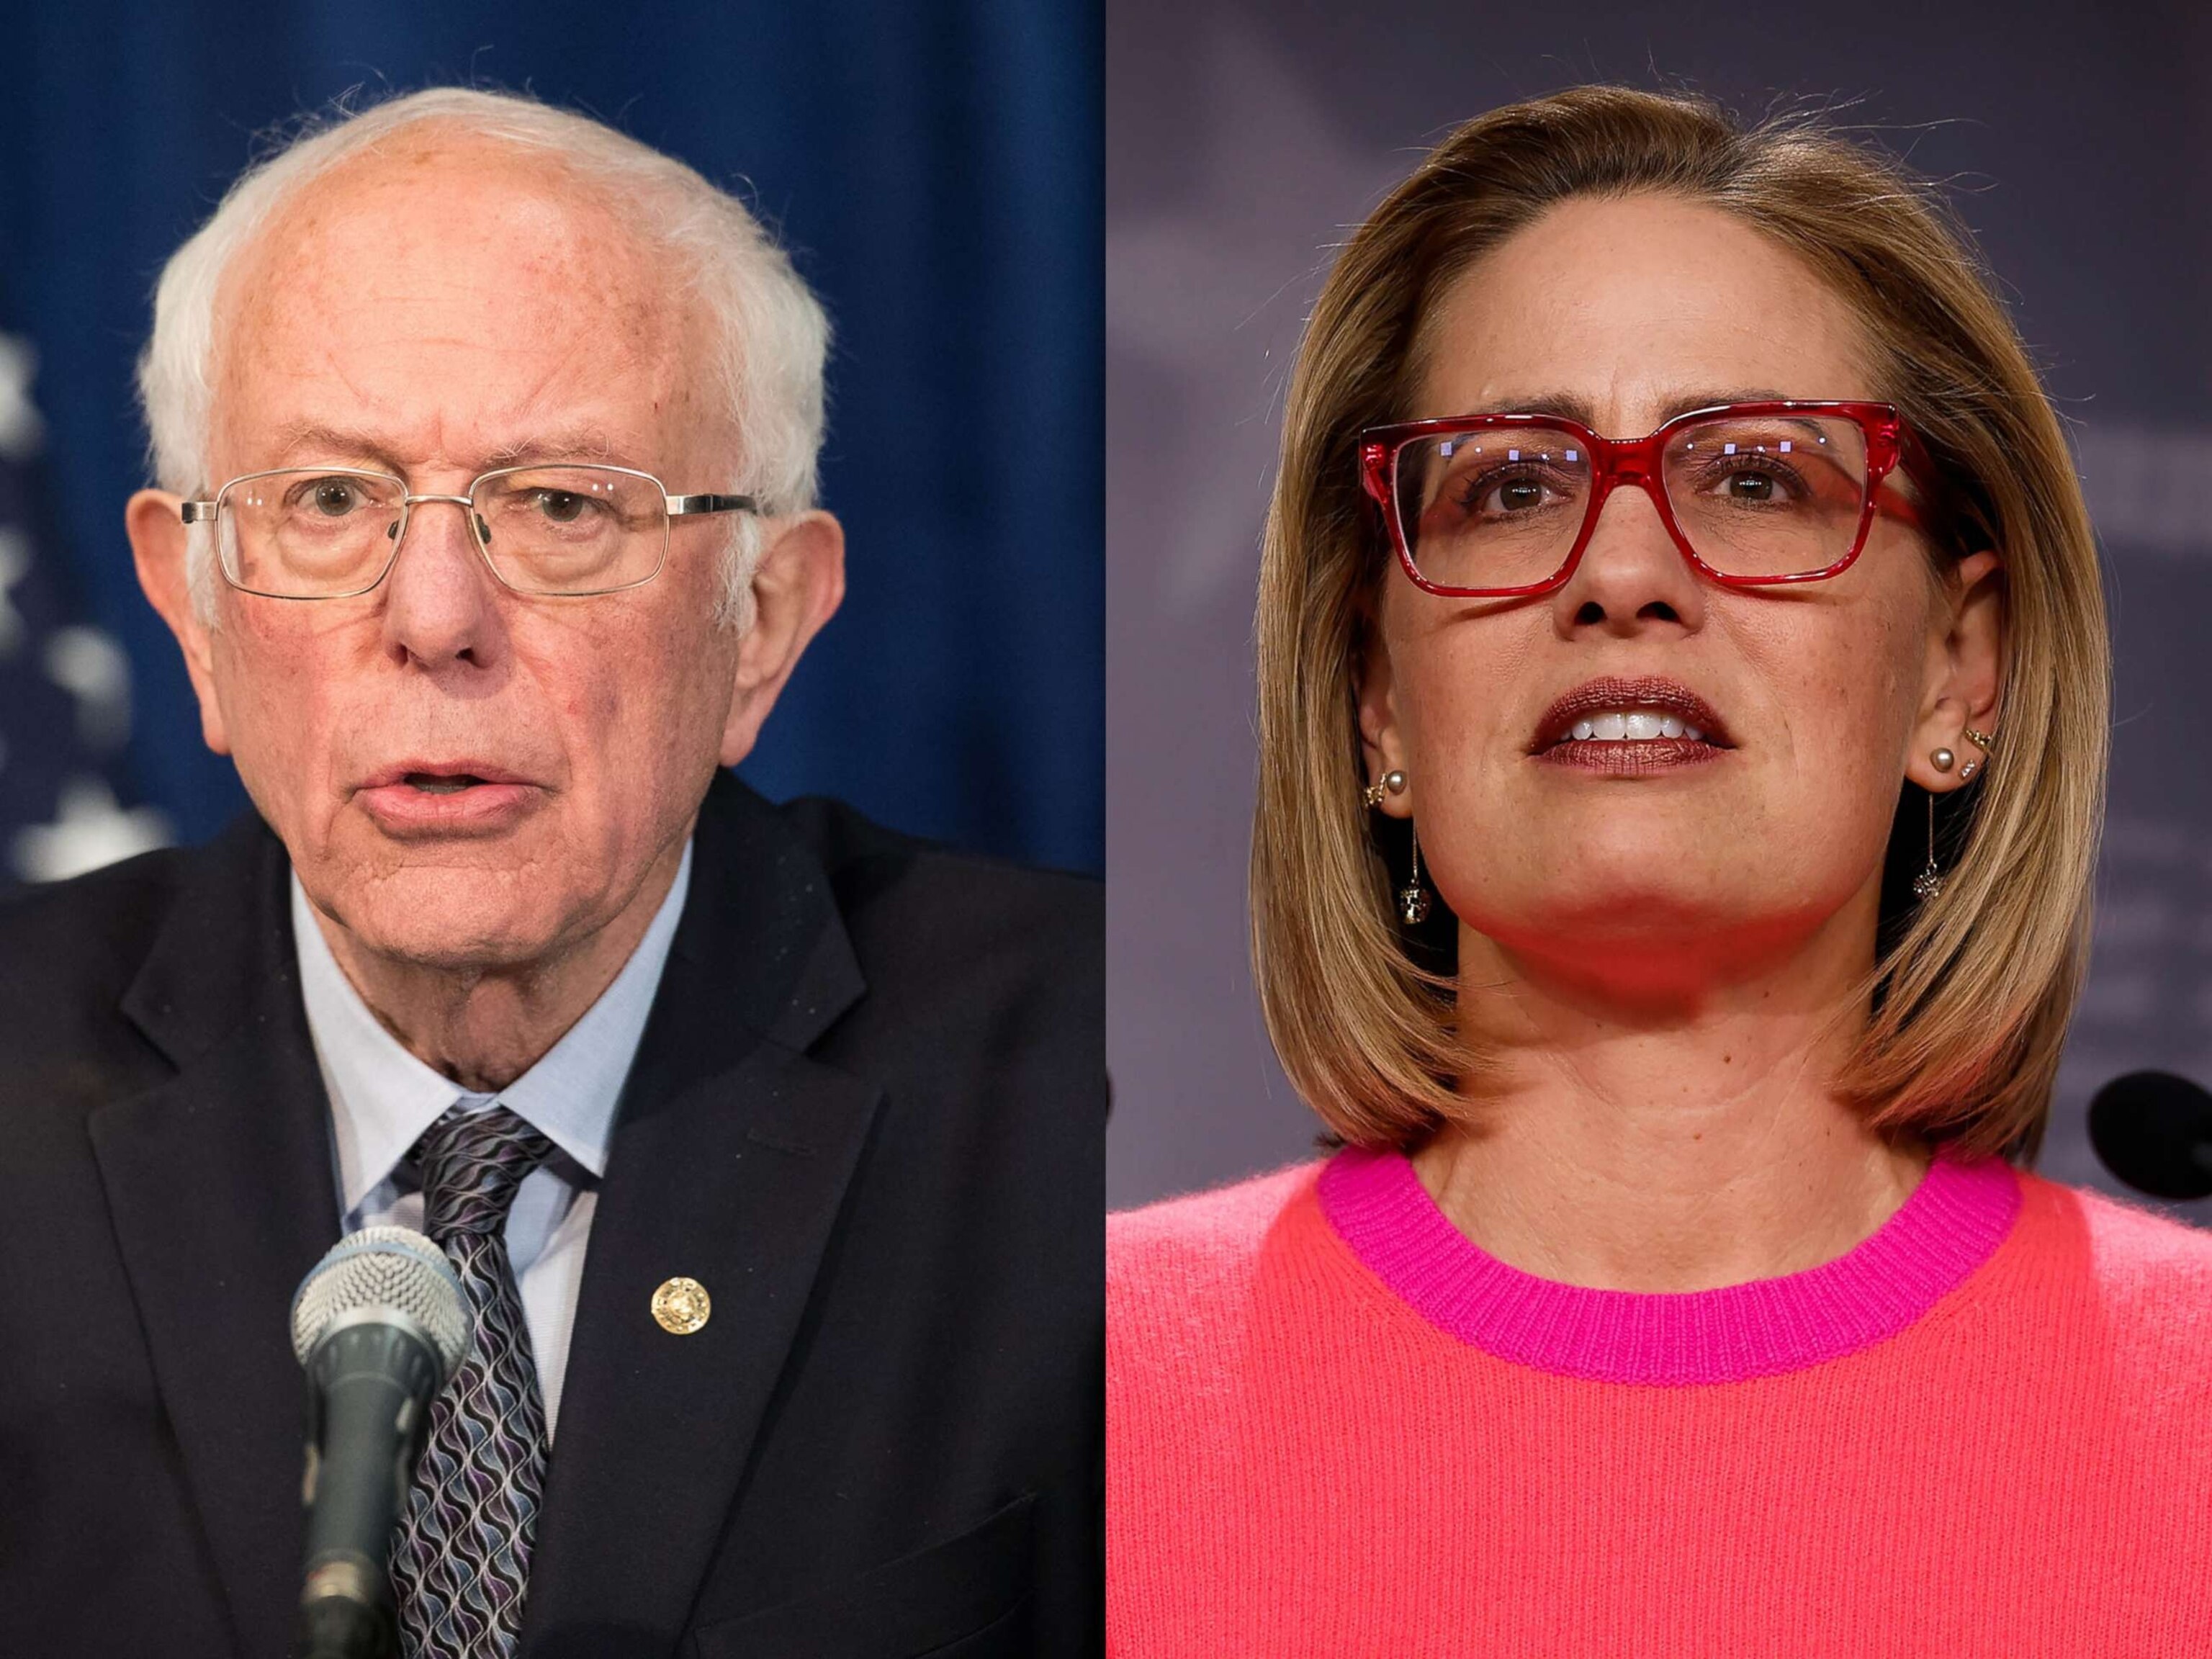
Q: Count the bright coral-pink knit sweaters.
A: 1